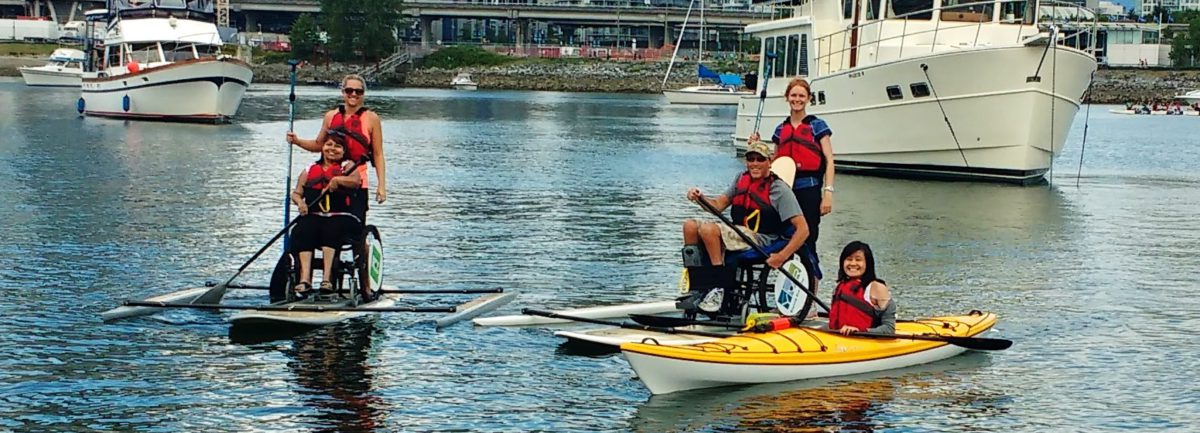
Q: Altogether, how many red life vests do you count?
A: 5